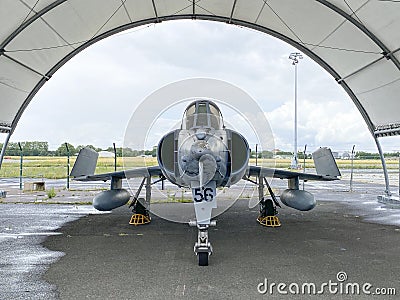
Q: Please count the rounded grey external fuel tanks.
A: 2